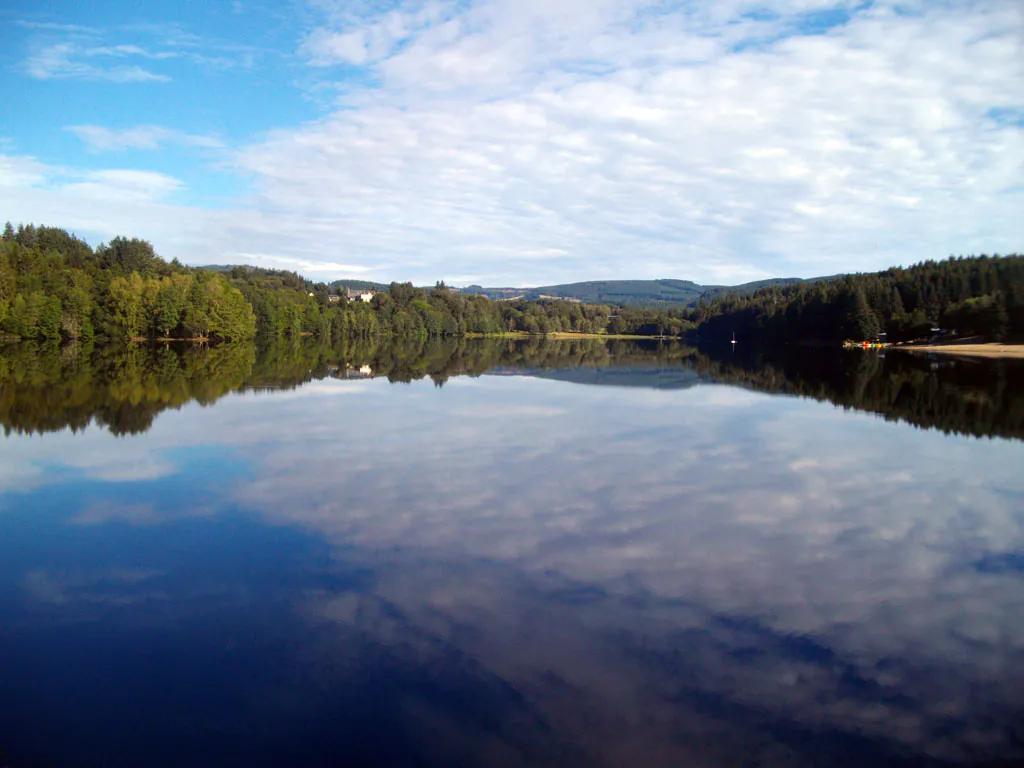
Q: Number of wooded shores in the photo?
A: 2